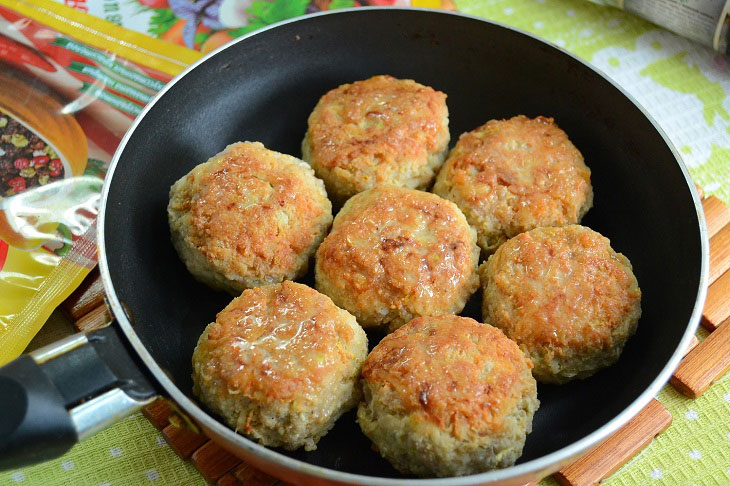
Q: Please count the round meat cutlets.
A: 7